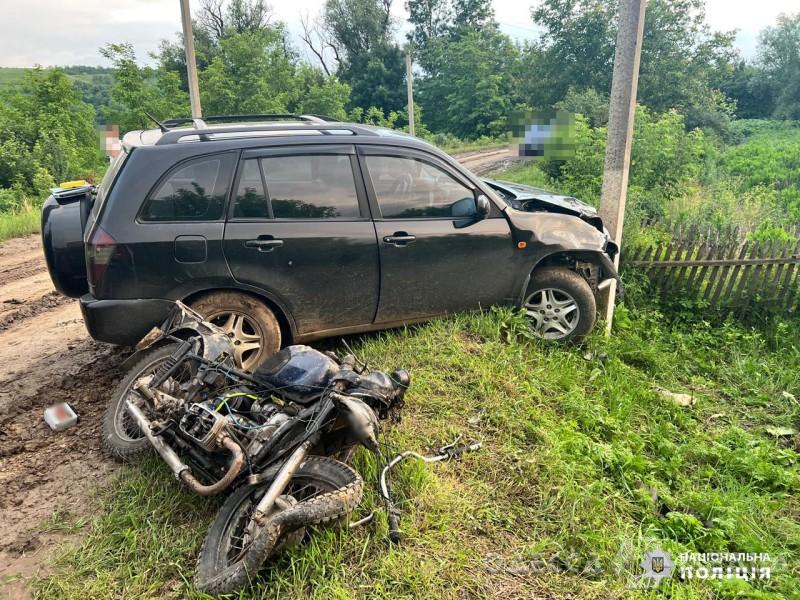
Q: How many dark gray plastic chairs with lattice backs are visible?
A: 0